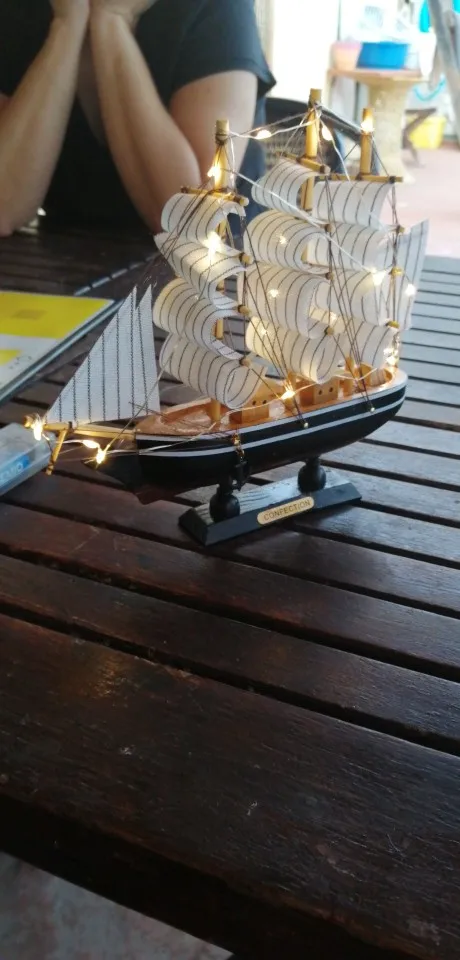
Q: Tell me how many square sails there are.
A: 12